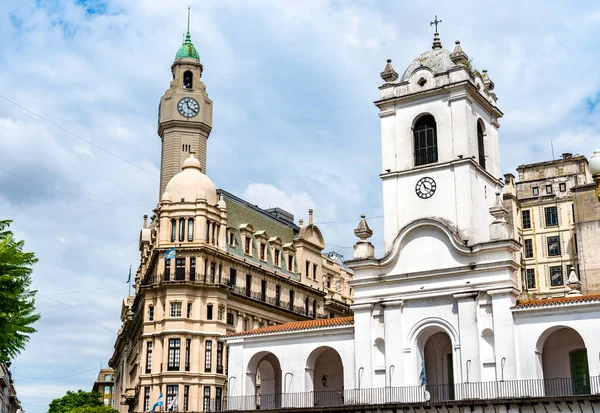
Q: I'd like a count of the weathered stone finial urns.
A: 6